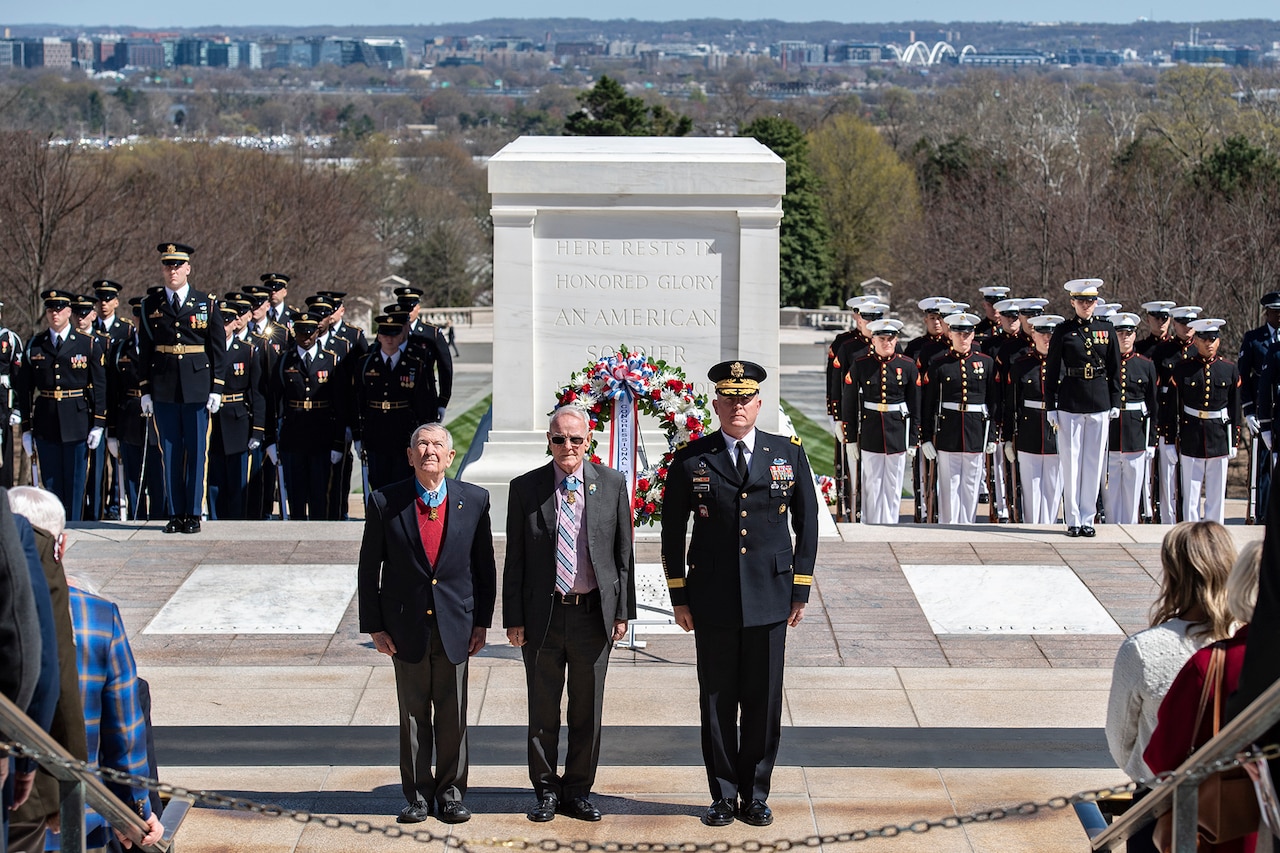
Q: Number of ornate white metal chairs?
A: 0